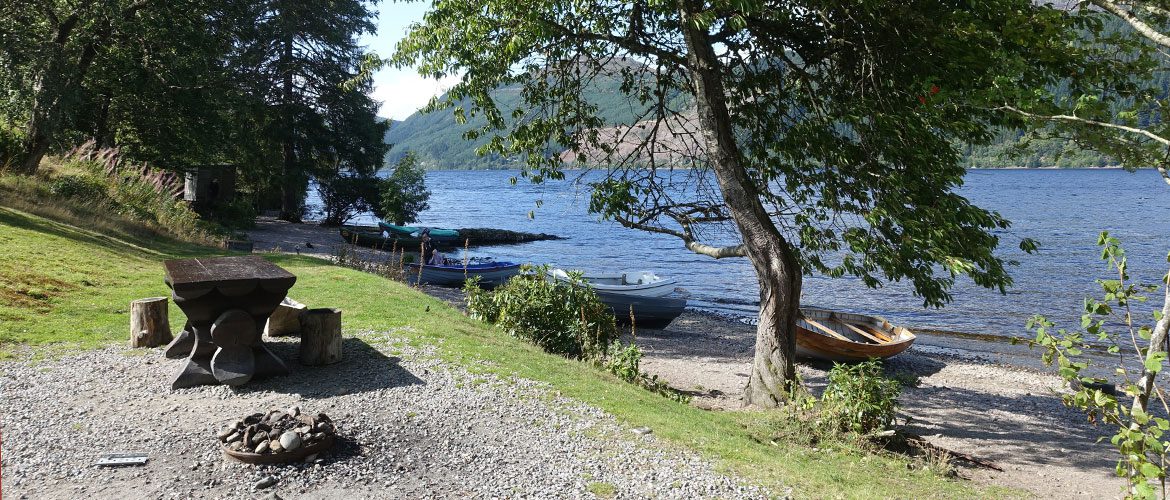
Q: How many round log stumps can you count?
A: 2